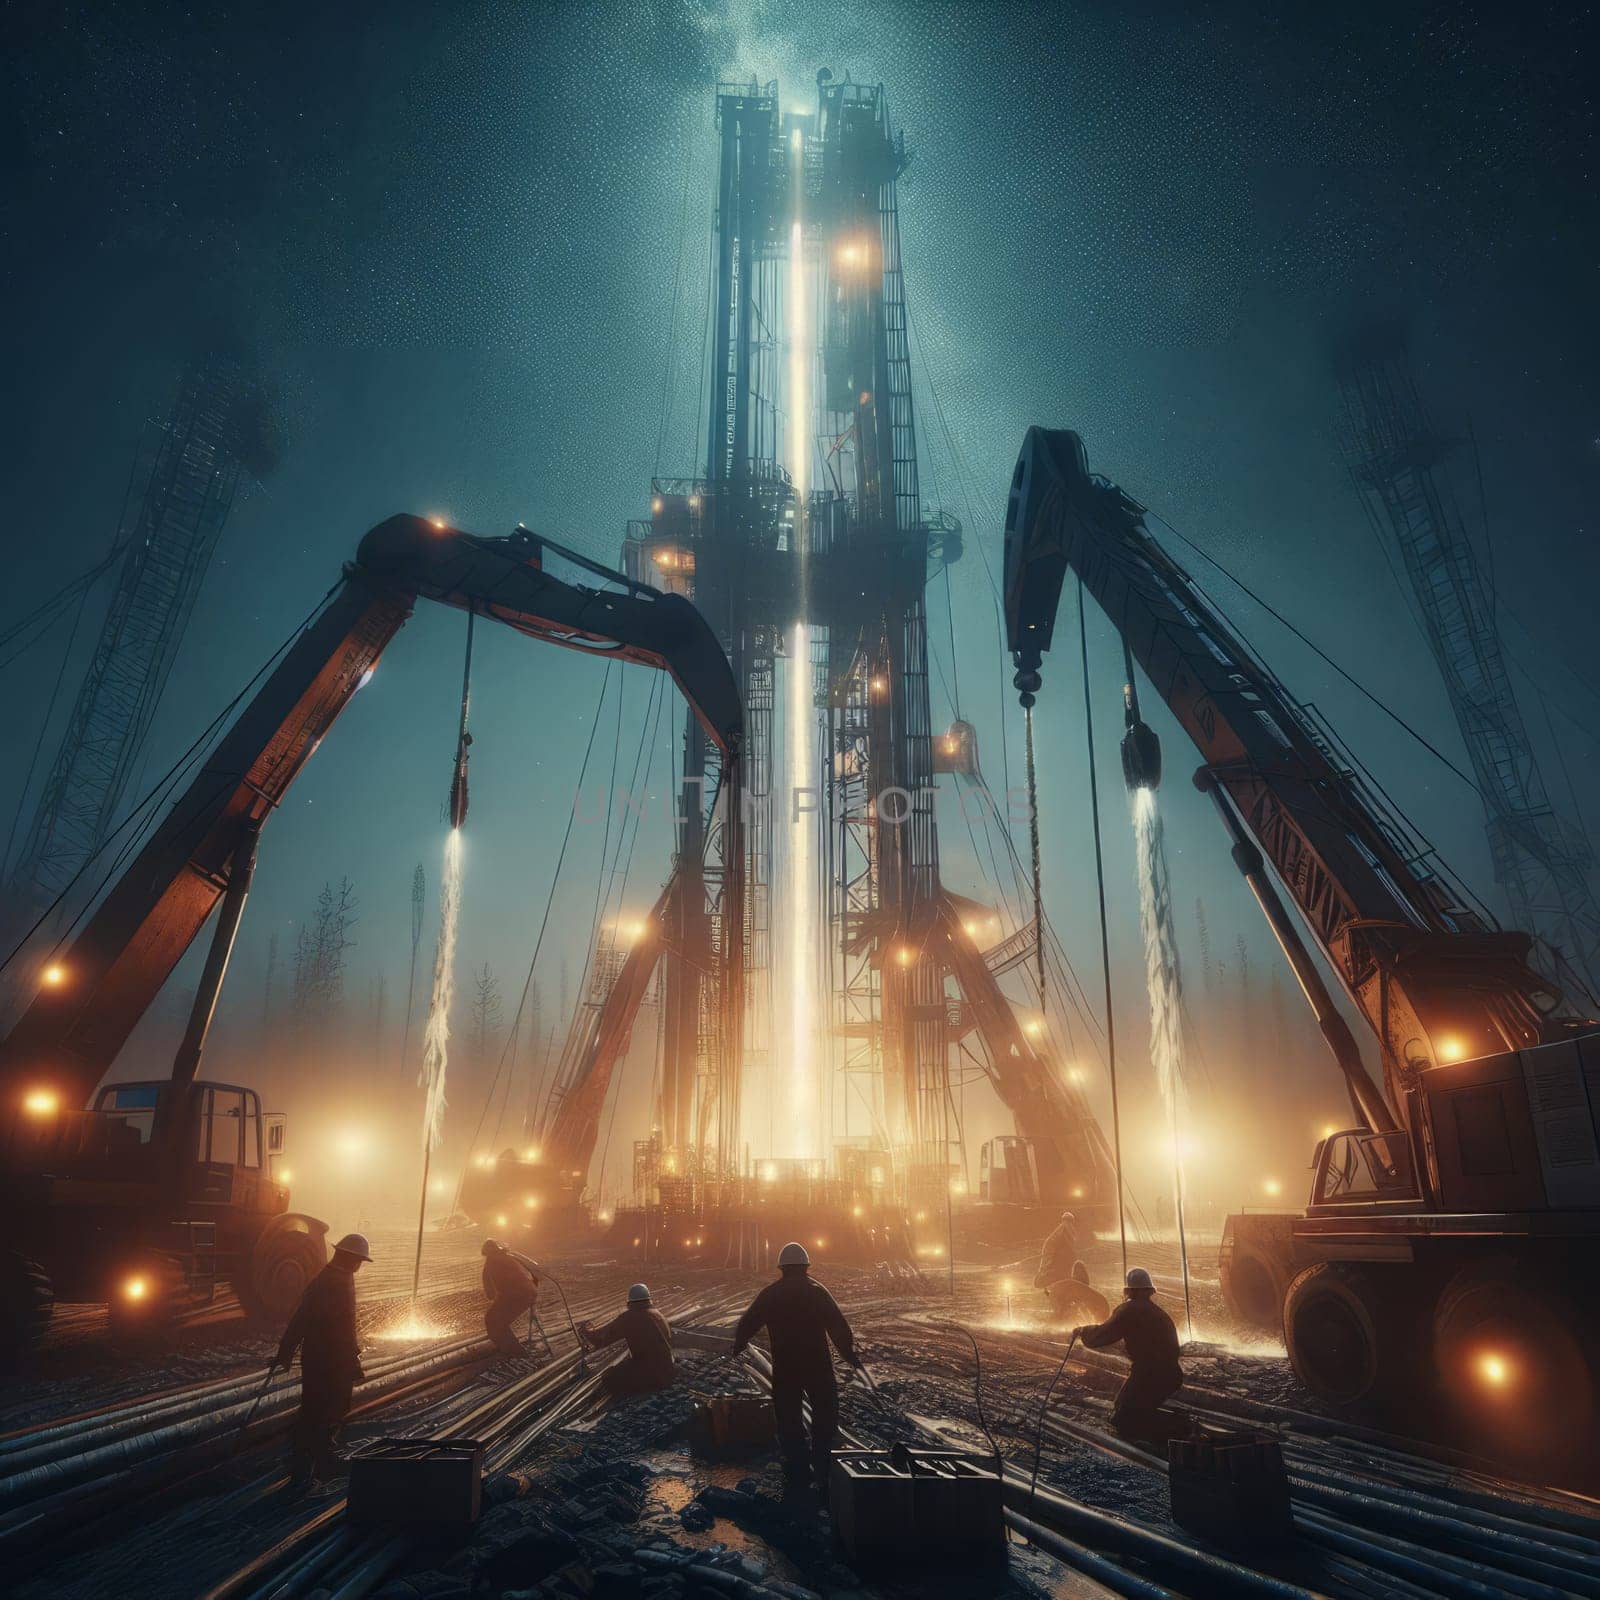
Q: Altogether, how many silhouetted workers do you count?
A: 7